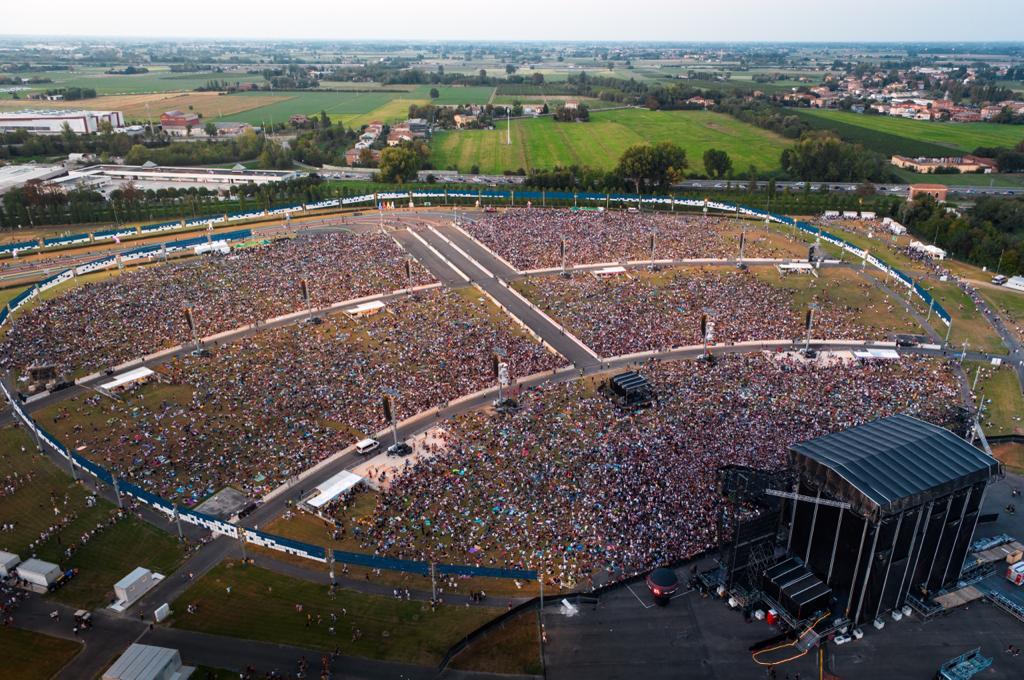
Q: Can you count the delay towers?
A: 10